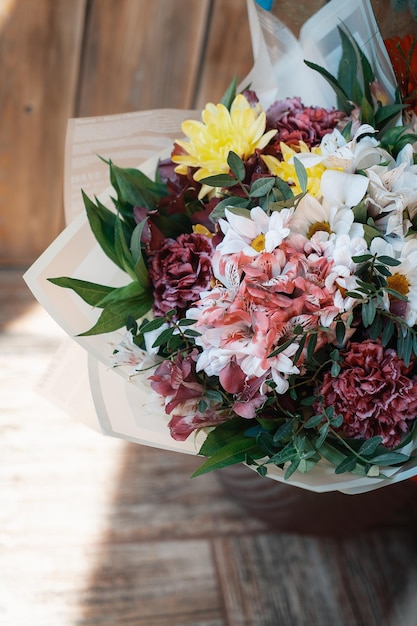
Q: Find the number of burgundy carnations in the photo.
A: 3